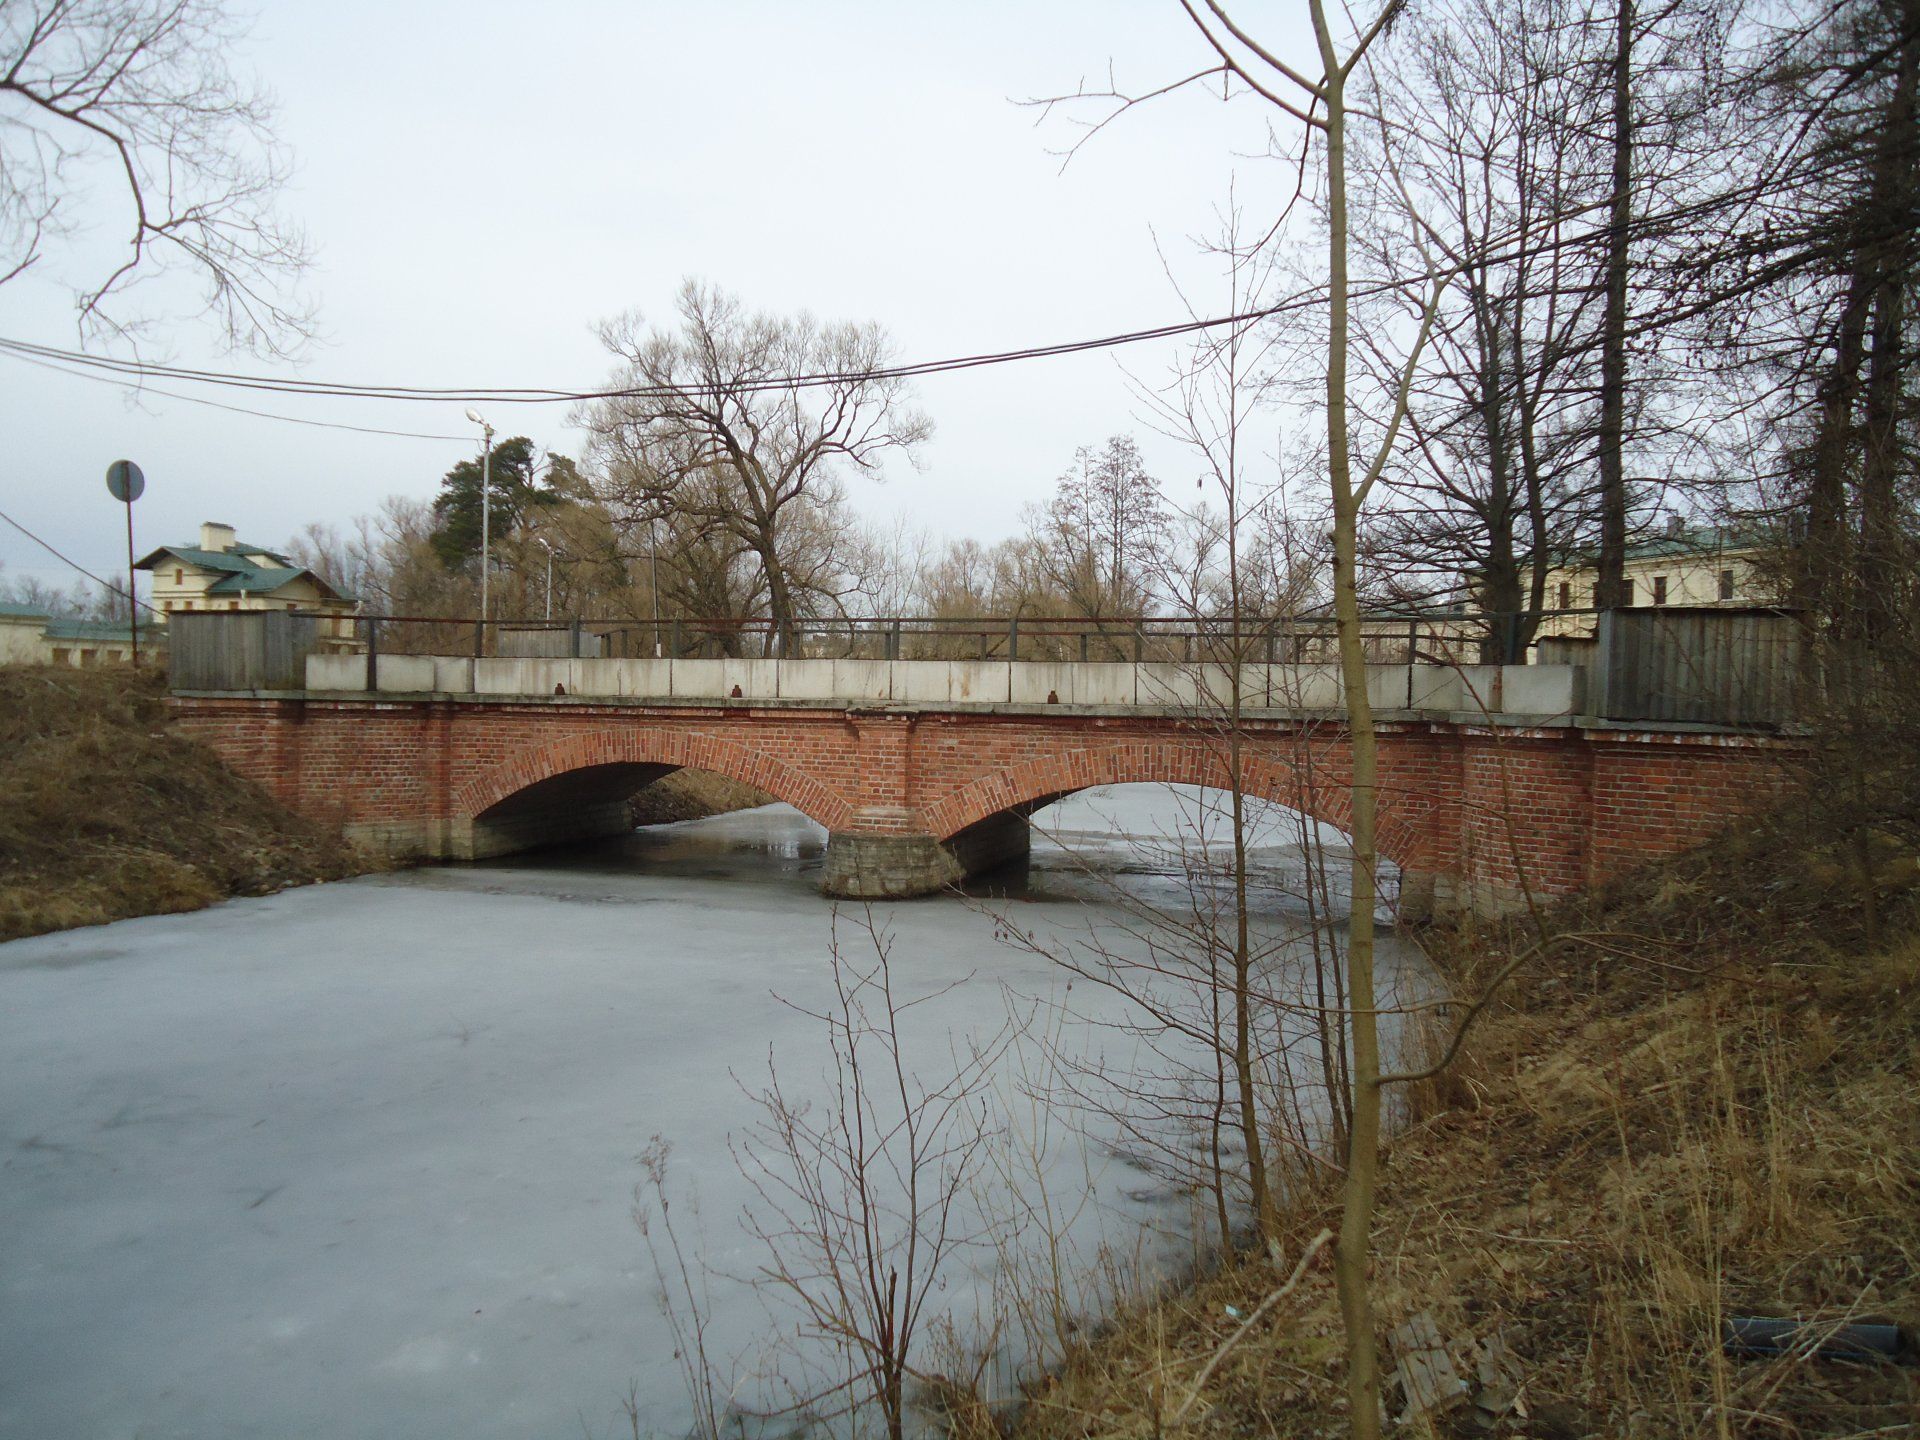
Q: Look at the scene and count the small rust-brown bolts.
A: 3